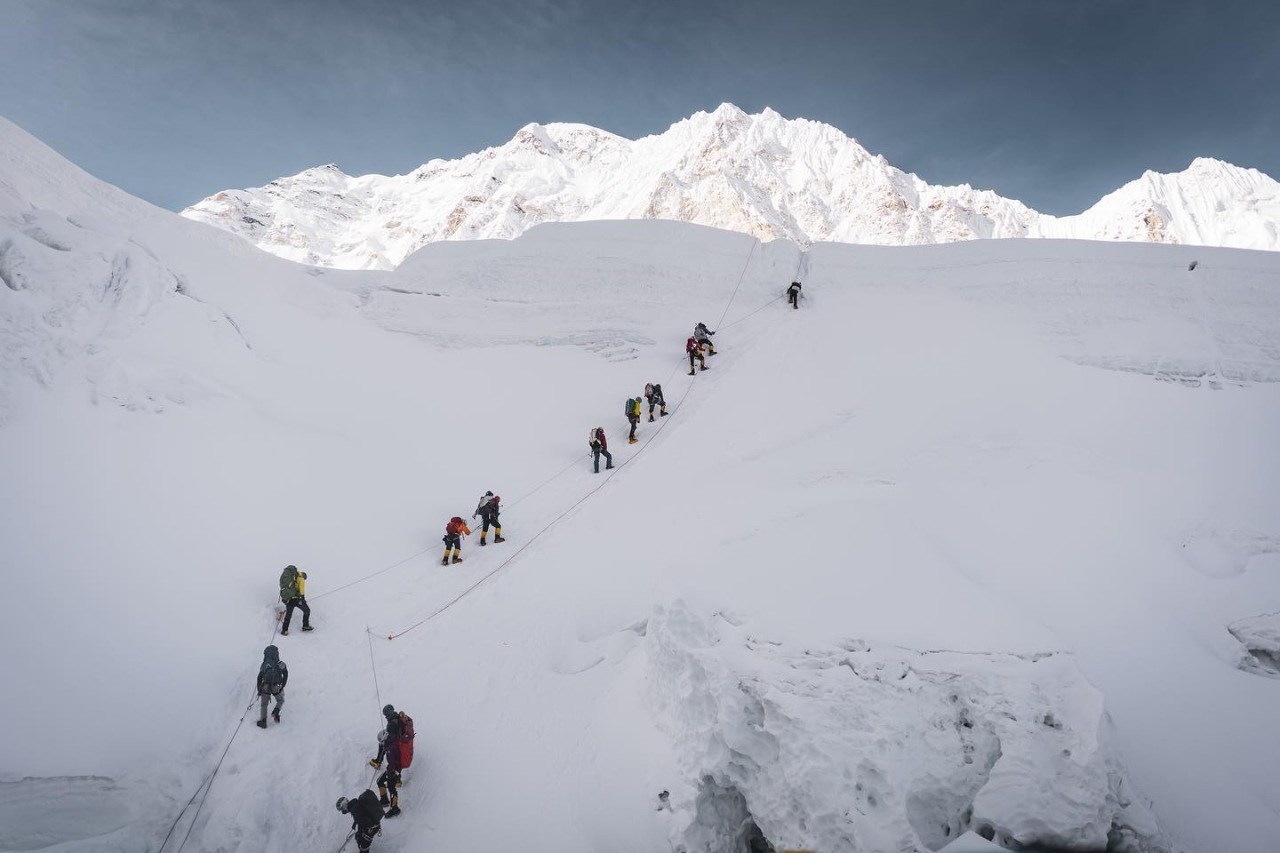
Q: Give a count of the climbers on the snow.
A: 13